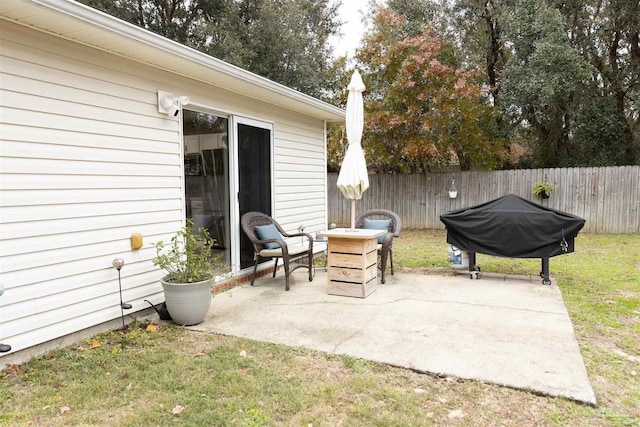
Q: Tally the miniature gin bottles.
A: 0